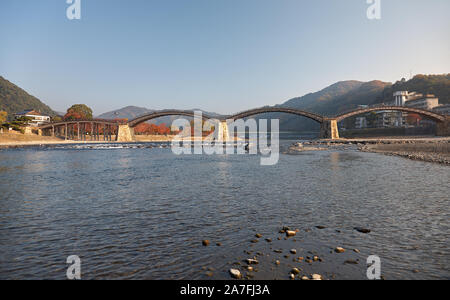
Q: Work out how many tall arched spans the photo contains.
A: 3